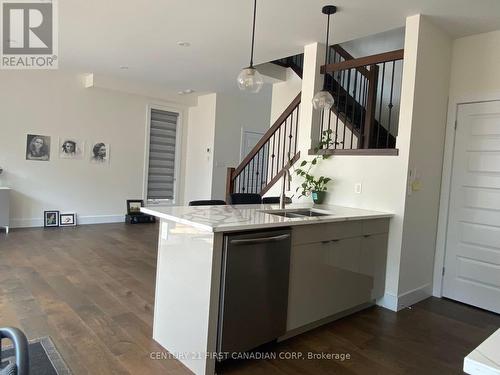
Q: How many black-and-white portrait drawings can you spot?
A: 3